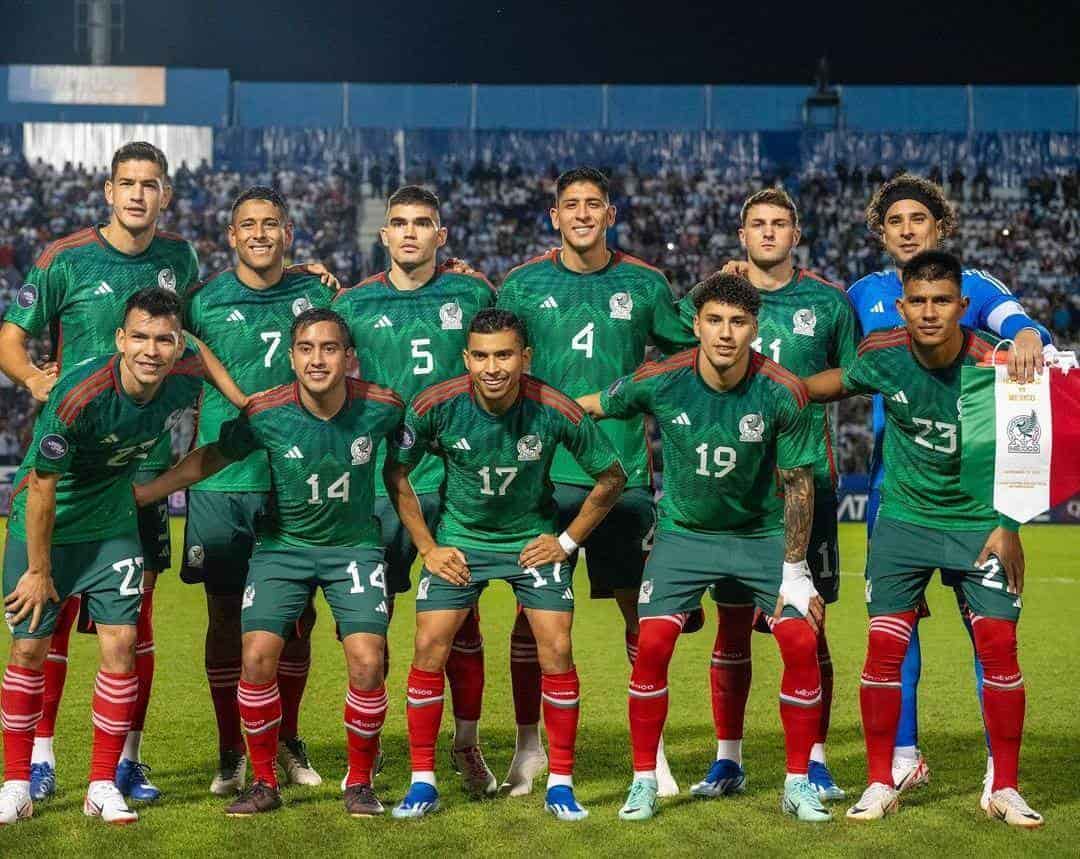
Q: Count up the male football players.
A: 11